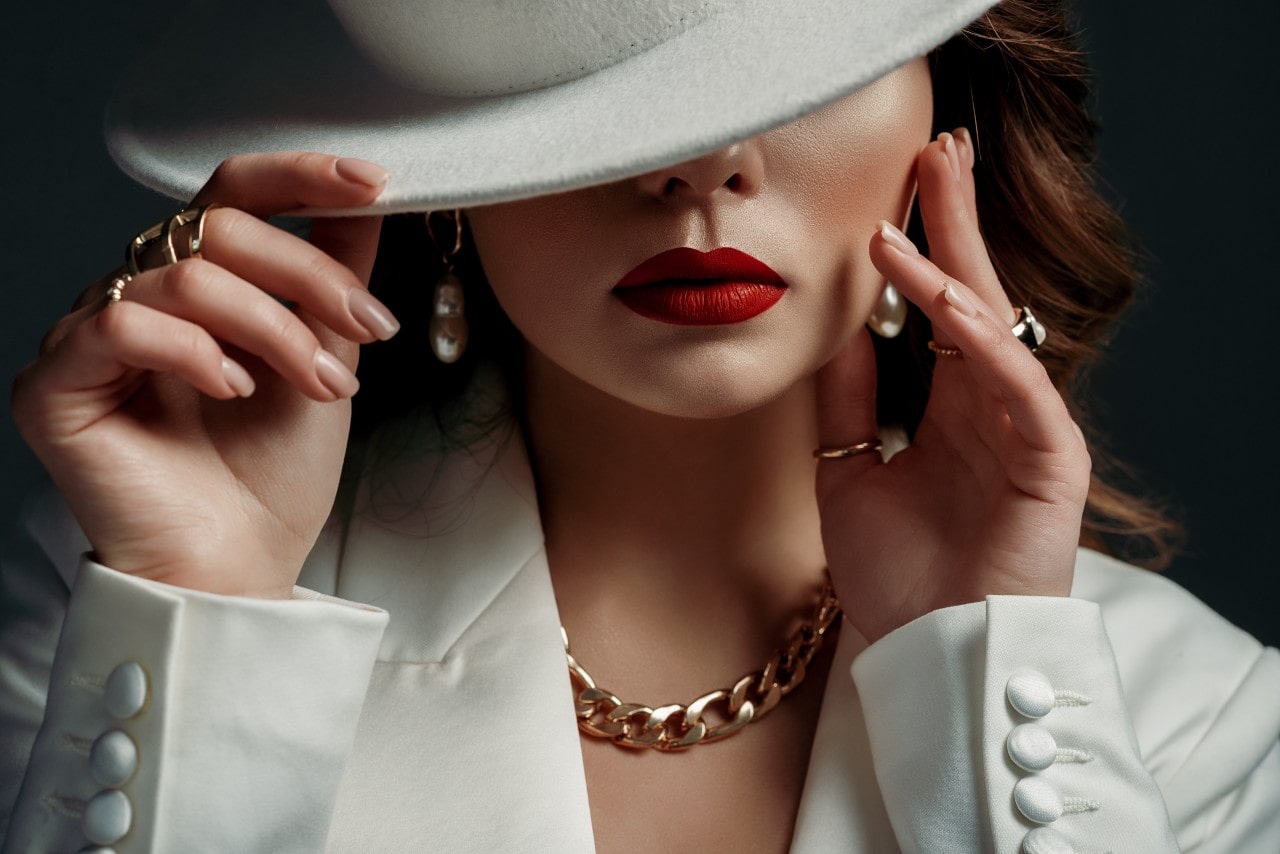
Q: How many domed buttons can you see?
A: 8